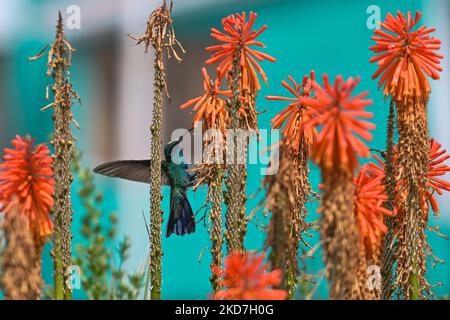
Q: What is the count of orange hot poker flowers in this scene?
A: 9